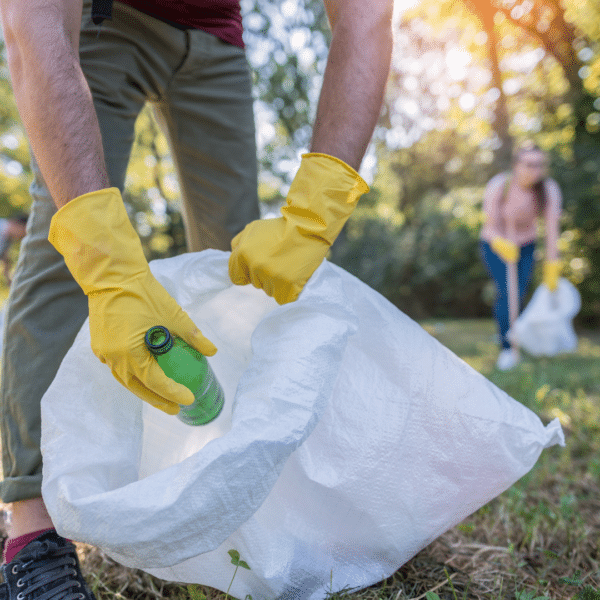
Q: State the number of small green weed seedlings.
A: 1